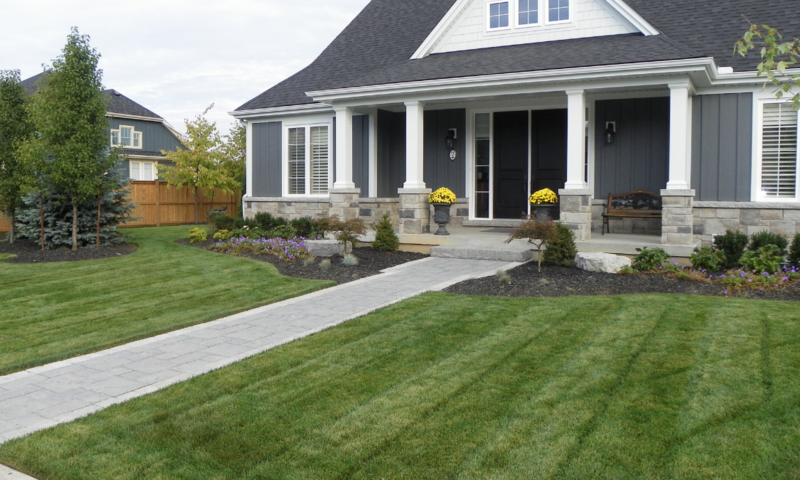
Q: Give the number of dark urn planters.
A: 2